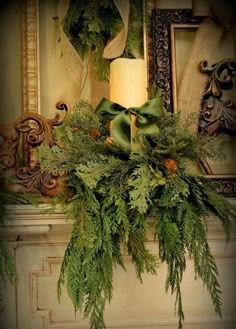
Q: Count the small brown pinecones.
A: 2